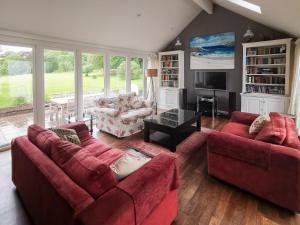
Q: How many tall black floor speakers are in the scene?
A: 2